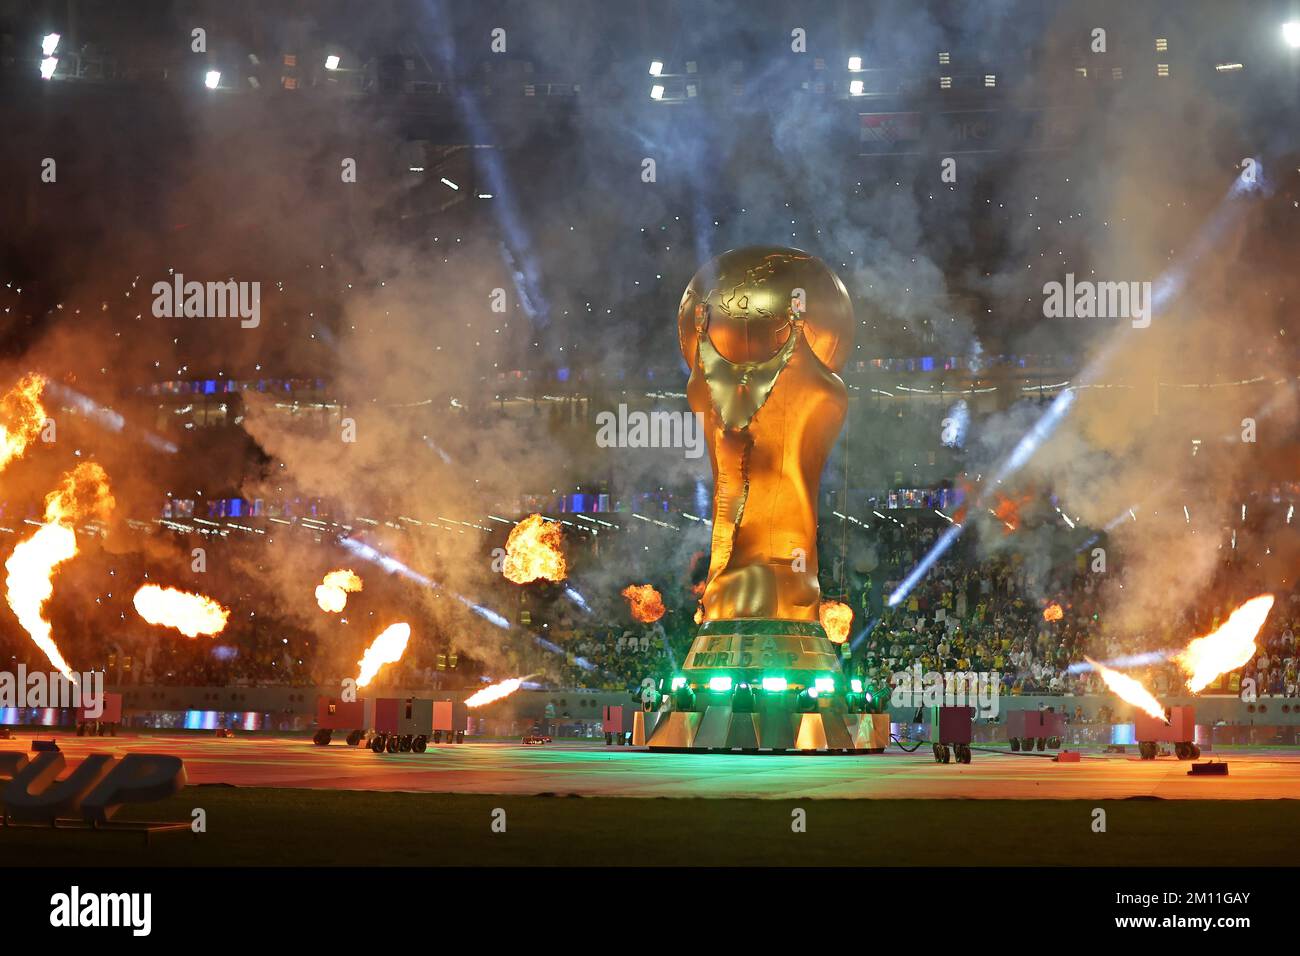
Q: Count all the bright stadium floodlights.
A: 9